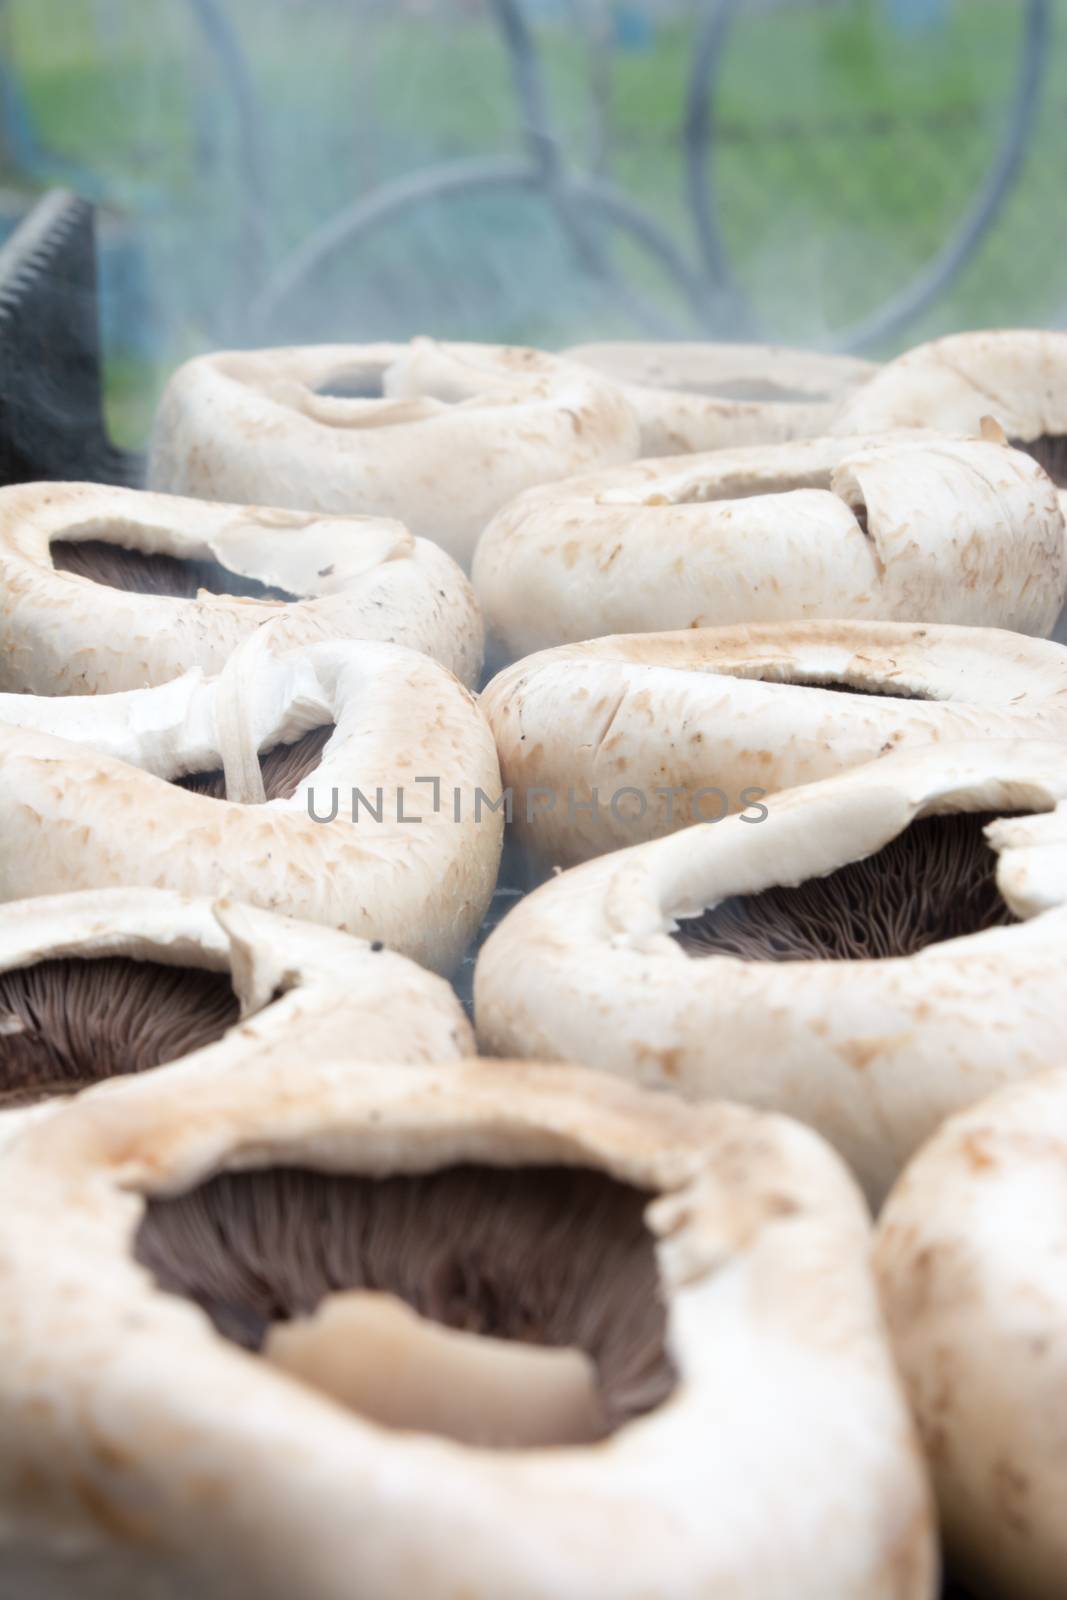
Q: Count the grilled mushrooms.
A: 11